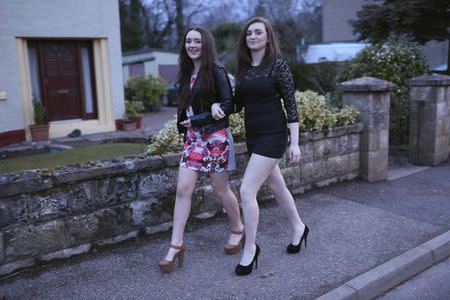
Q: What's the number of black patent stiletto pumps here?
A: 2